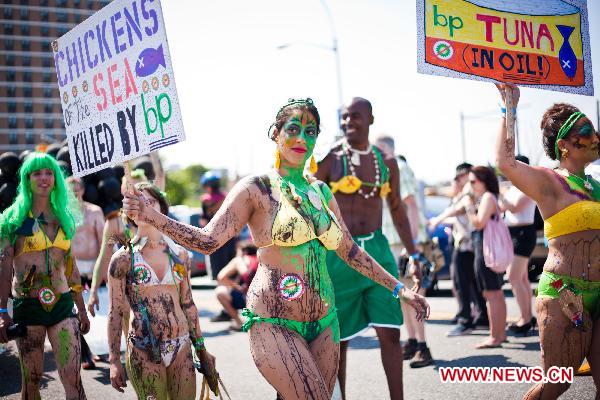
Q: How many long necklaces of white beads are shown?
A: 1